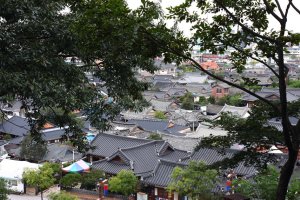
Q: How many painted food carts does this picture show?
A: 0